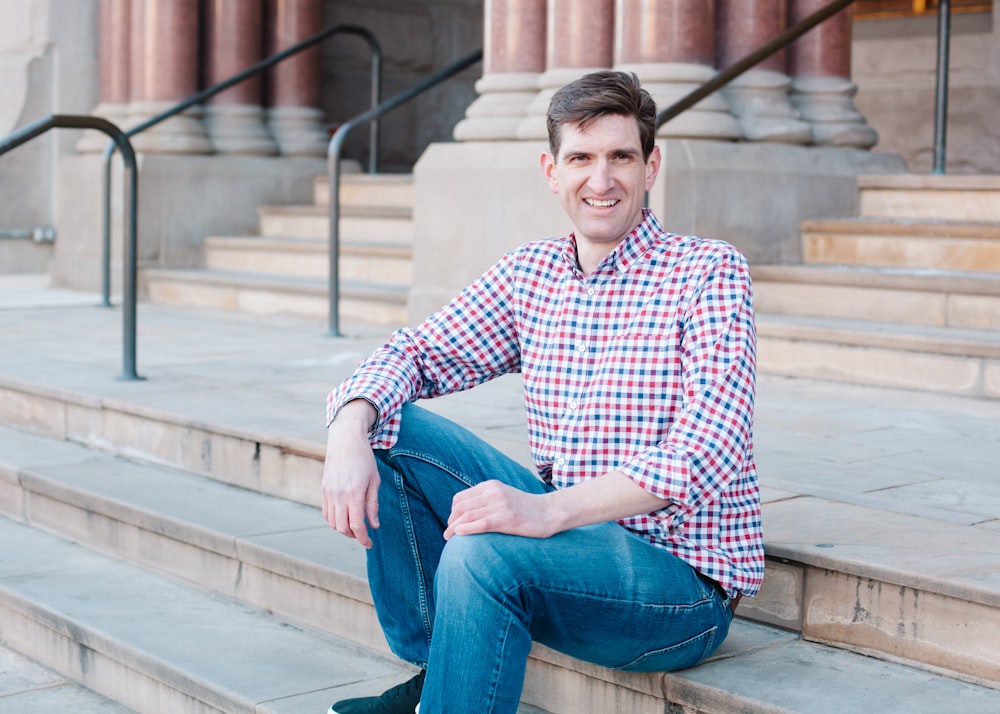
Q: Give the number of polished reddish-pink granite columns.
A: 9